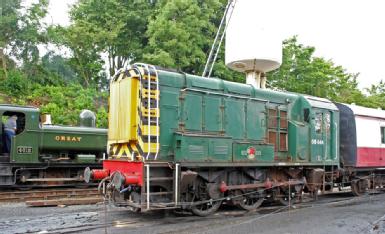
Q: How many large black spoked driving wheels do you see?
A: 3